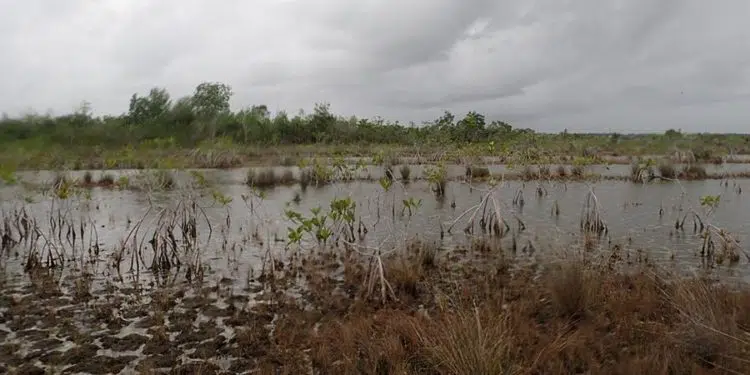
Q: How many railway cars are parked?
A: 0